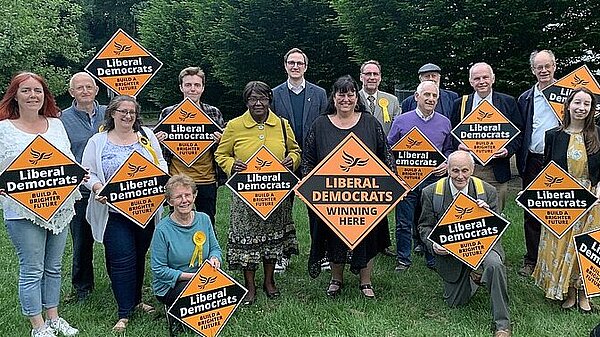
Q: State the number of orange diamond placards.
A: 13